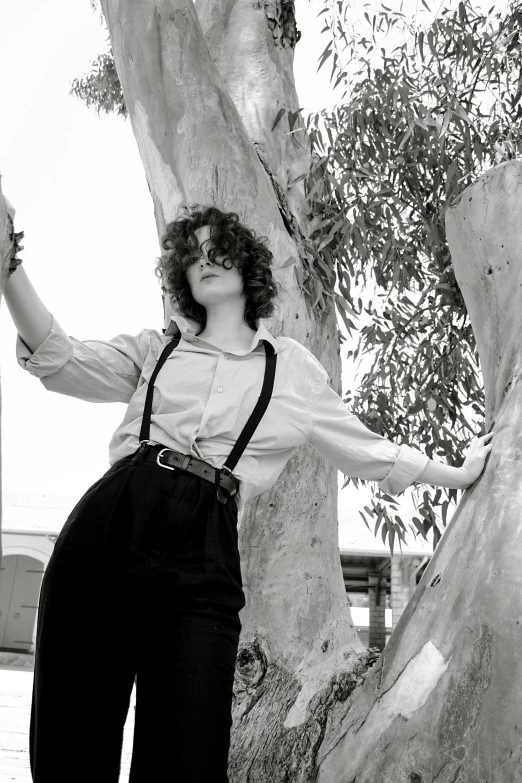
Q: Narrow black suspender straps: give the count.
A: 2